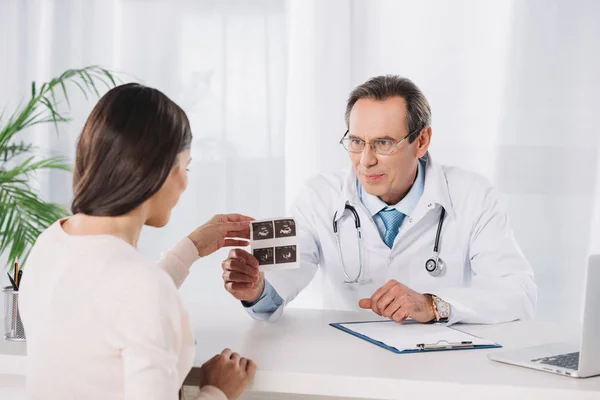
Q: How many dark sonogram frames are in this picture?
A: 4